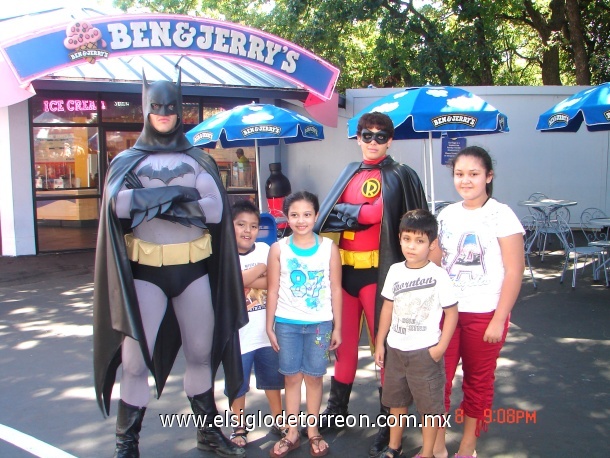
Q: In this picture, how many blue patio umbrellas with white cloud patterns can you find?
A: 3